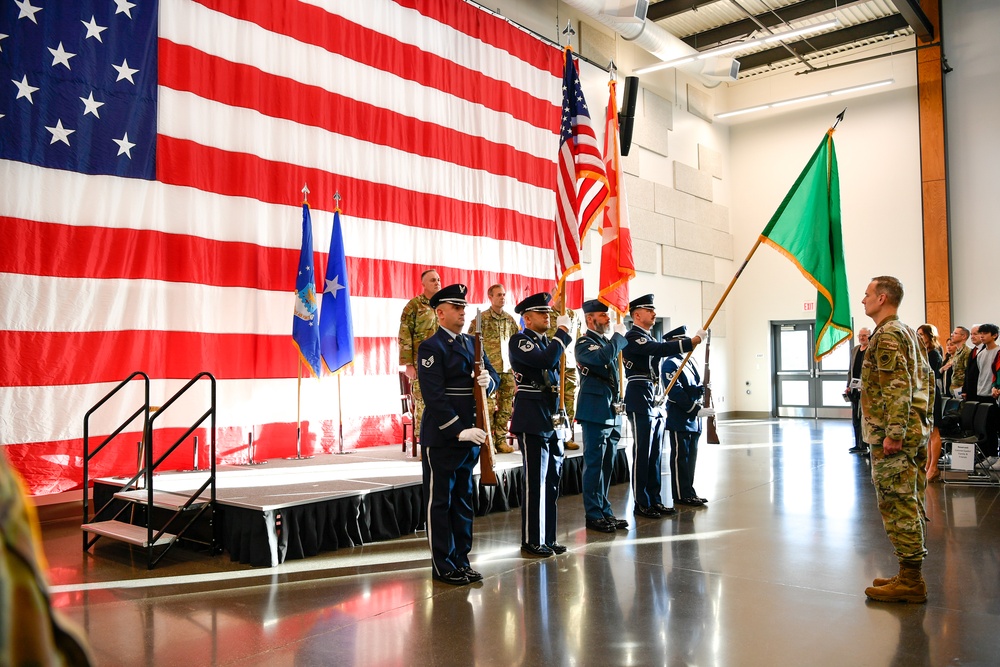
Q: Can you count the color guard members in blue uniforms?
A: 5